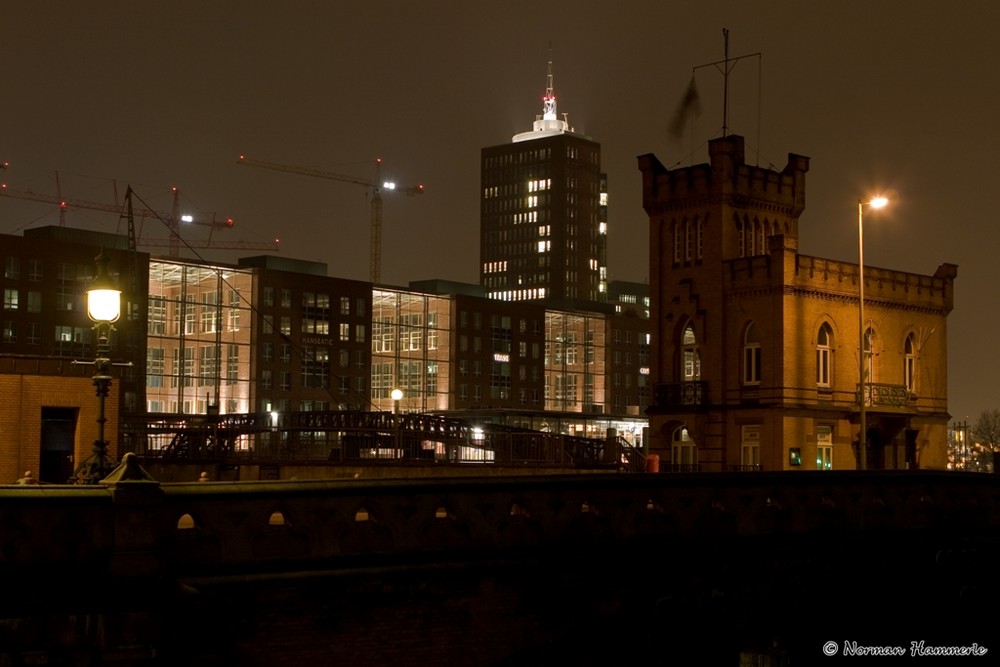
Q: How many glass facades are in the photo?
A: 3